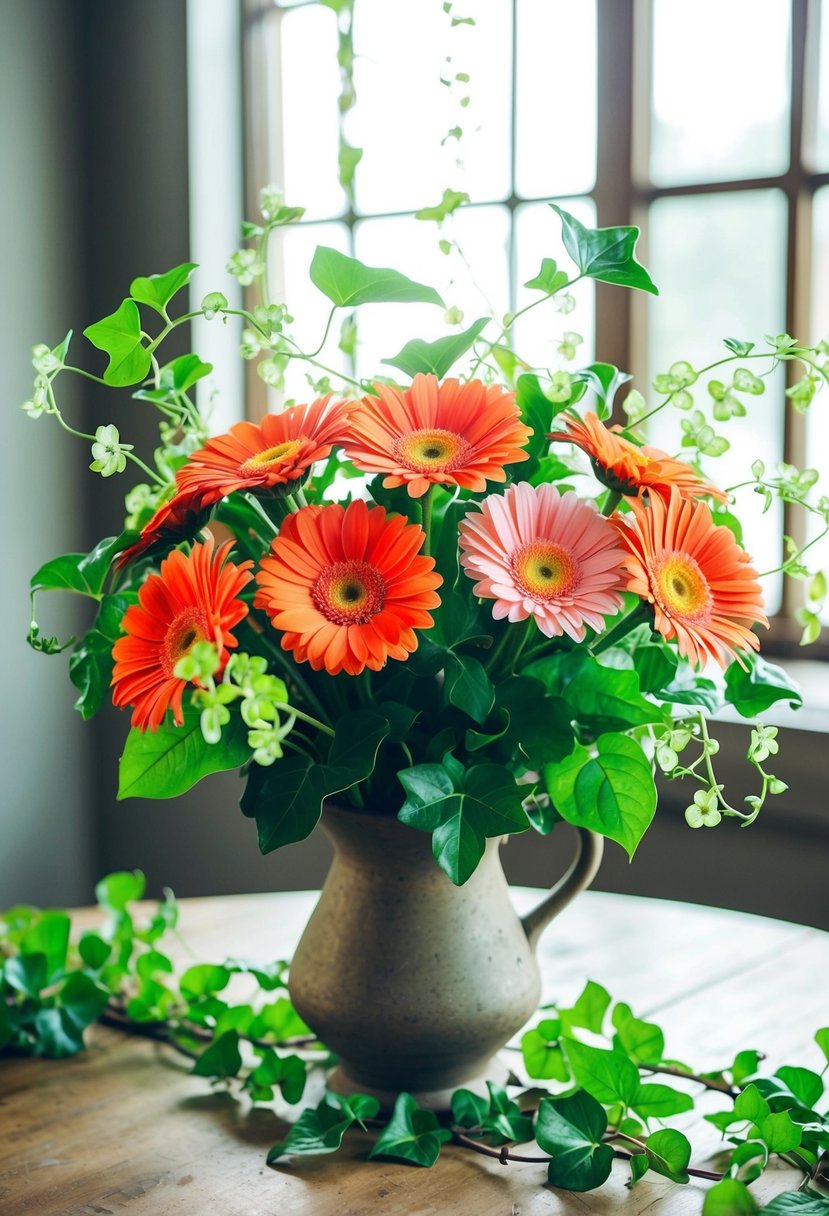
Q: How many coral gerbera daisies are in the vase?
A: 7